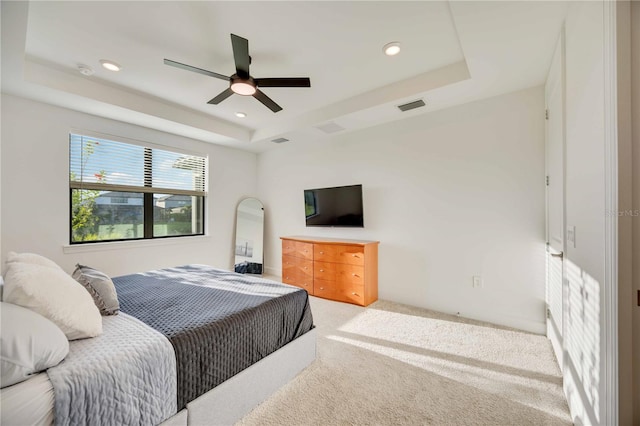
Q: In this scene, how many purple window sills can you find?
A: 0